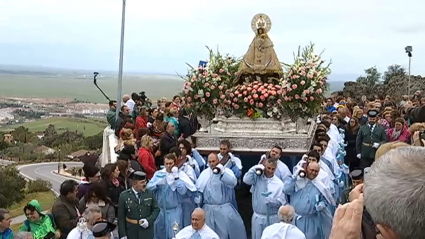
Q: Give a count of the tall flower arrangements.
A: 2